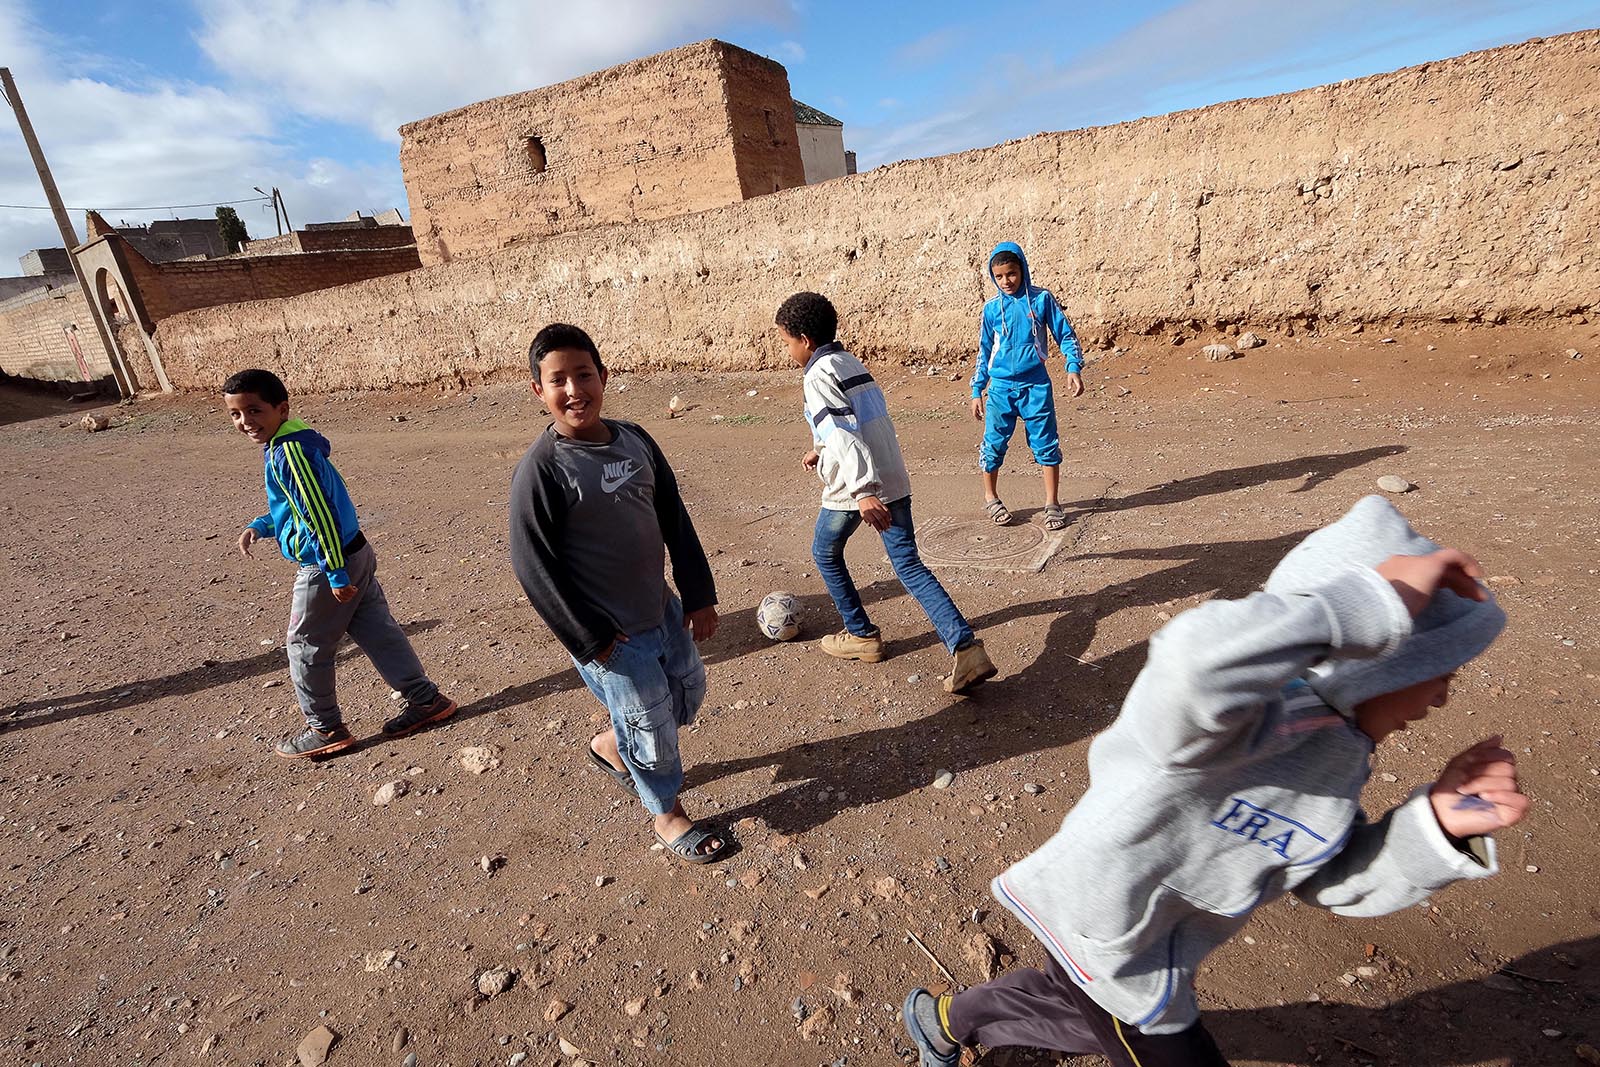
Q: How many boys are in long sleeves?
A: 5